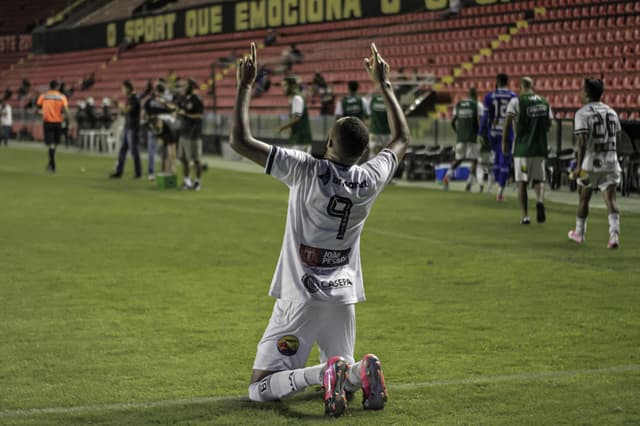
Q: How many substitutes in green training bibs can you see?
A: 5